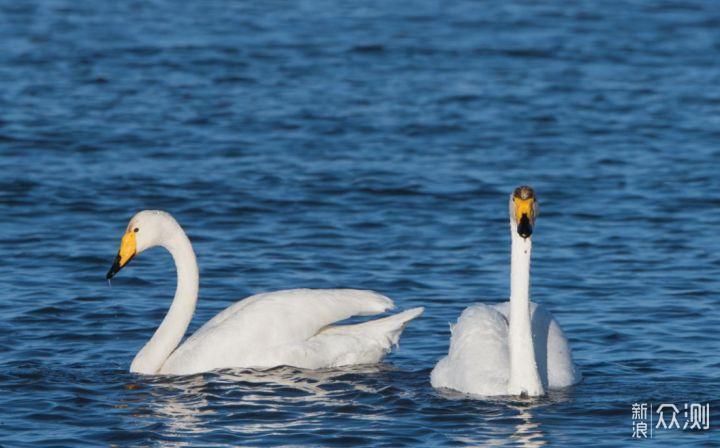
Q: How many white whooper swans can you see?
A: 2